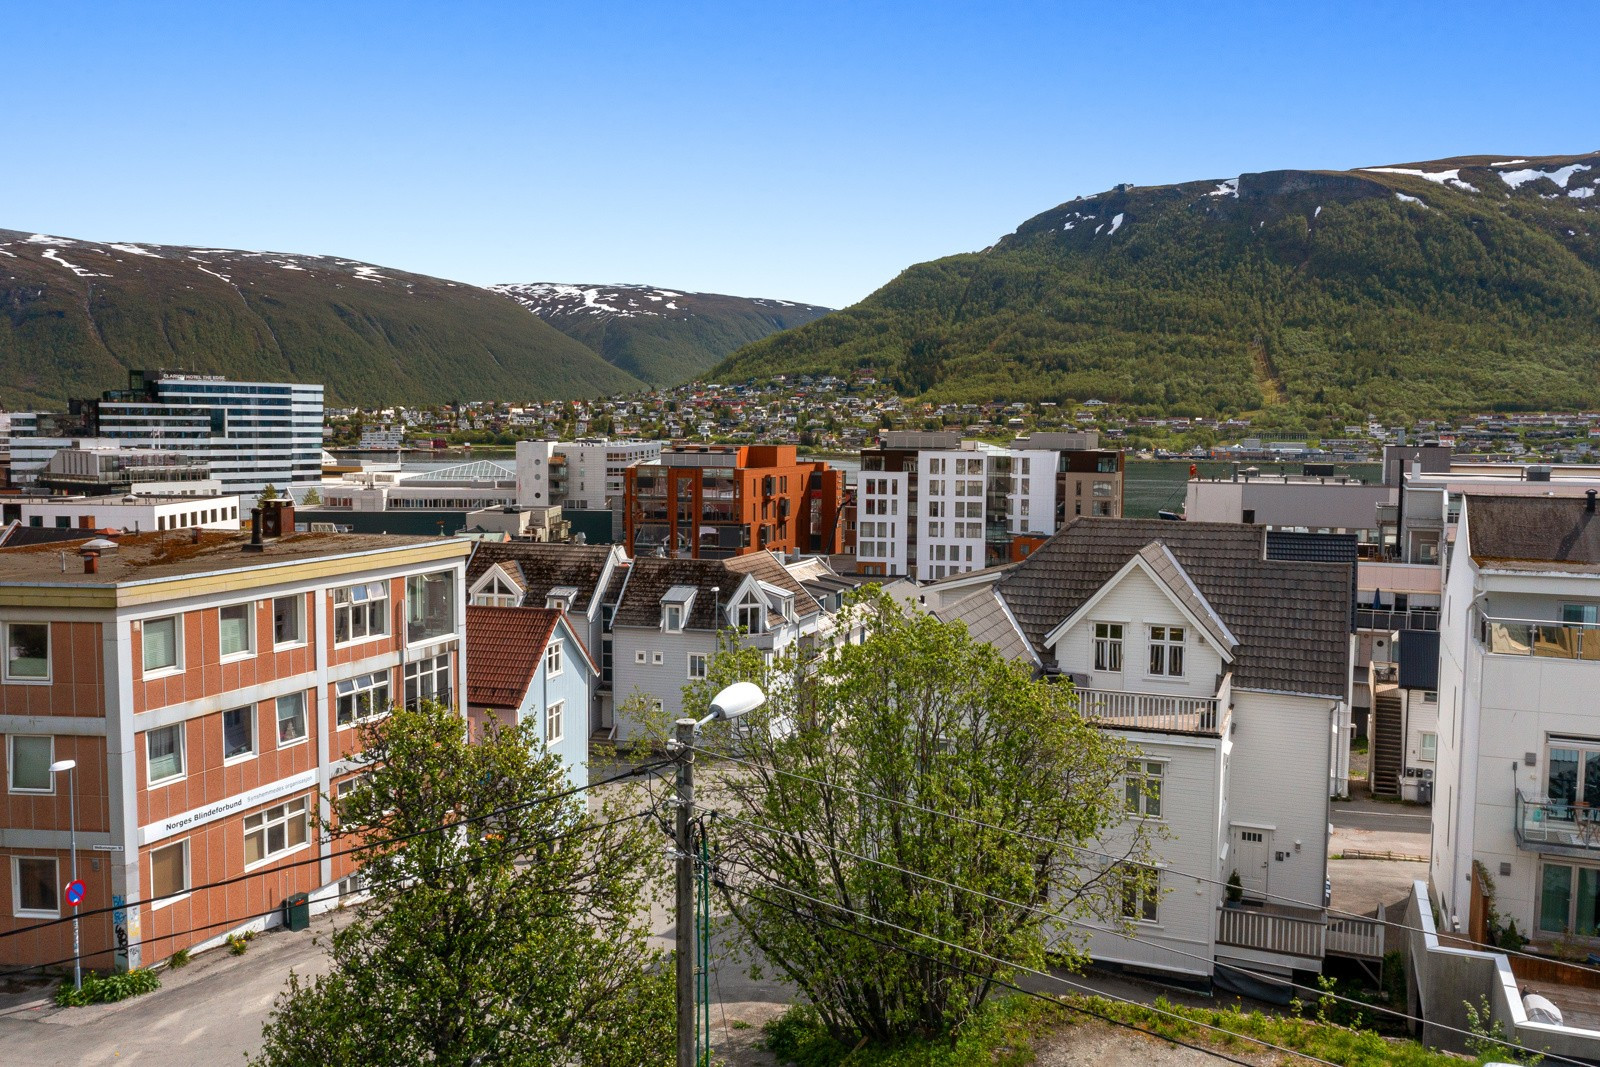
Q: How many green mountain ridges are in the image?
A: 3